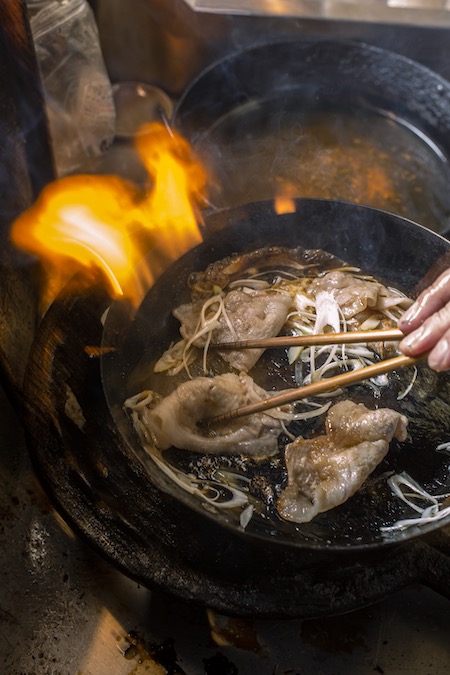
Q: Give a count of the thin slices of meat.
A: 4